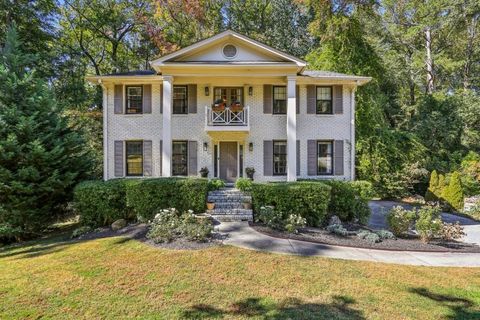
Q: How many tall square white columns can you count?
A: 2